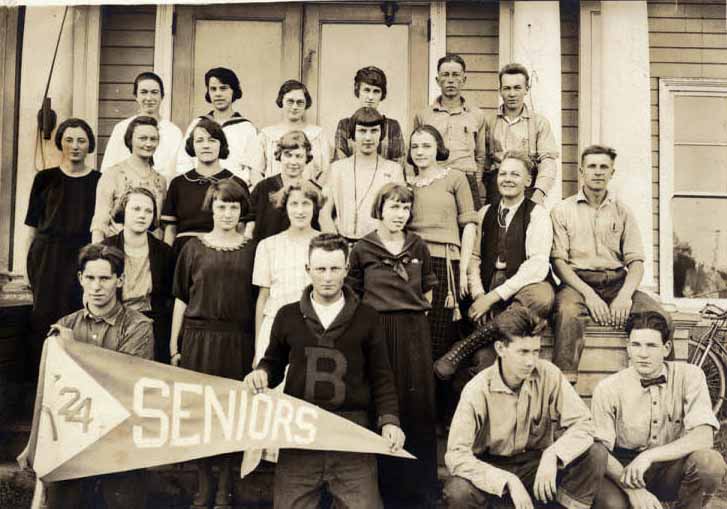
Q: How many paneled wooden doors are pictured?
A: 2